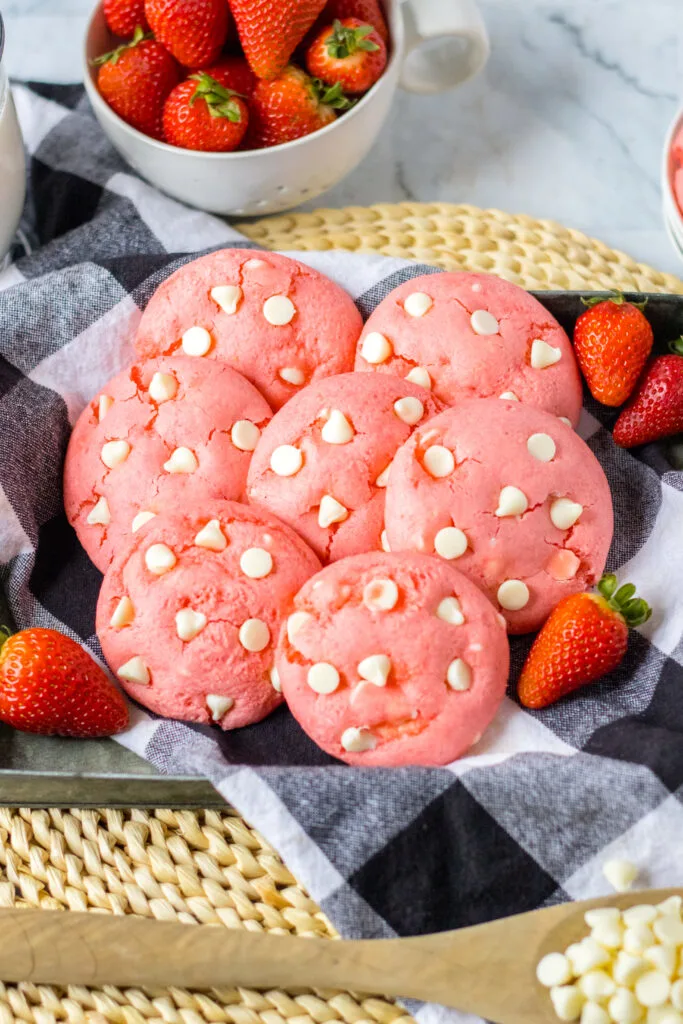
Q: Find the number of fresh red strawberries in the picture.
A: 13